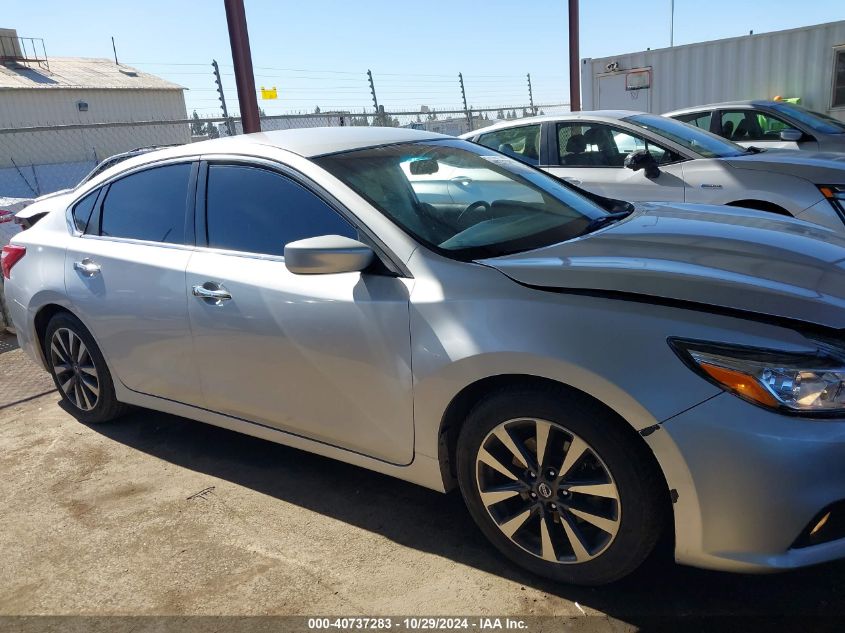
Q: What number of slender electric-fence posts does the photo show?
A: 4